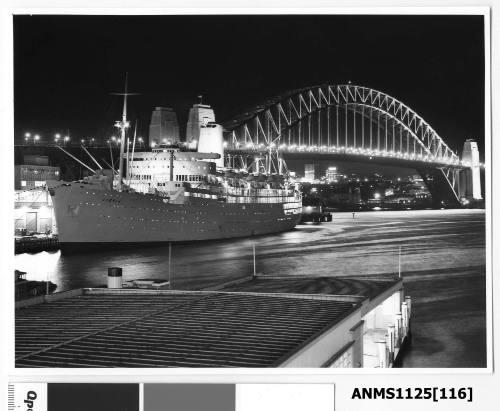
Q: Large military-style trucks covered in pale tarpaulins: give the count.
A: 0